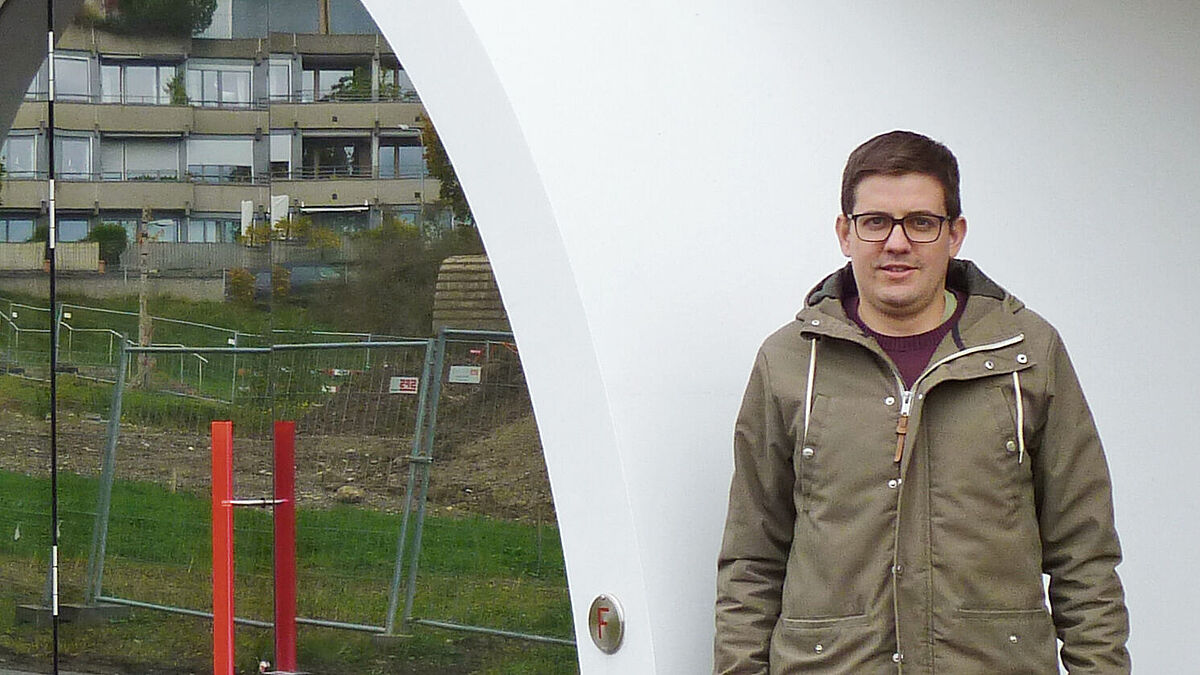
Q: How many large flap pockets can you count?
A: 2